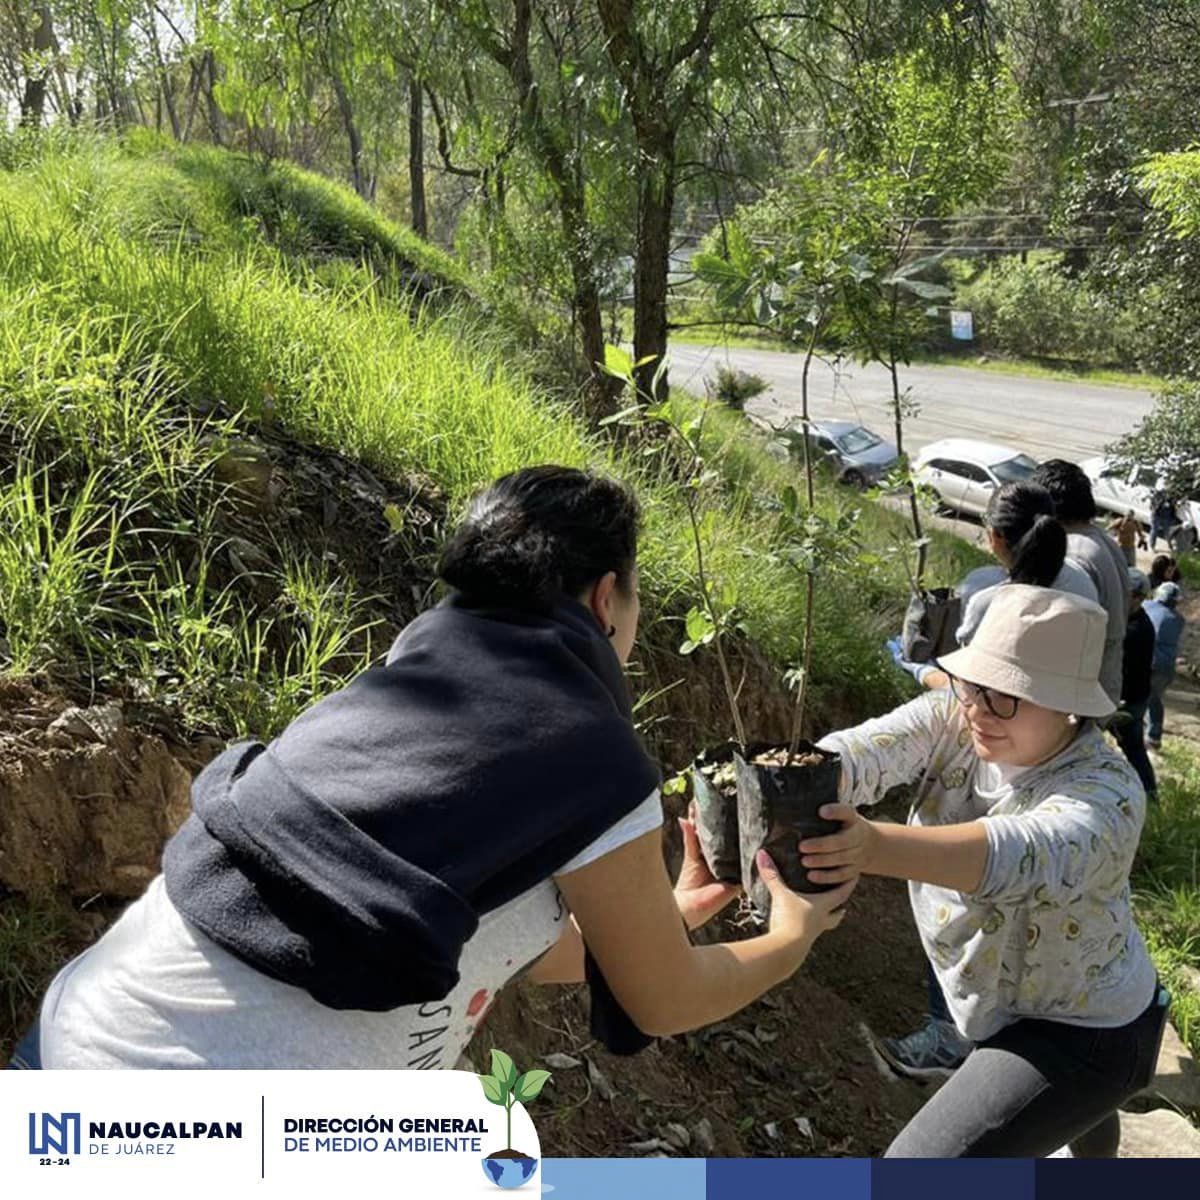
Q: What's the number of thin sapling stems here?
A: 3